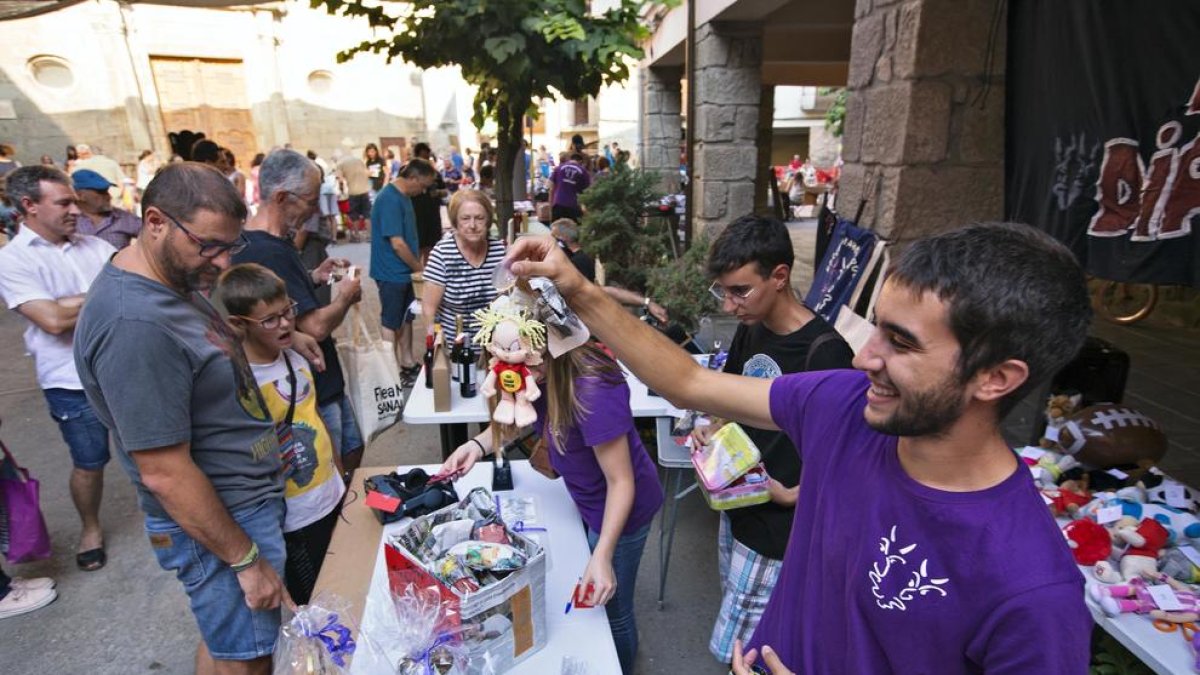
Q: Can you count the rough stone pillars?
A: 3